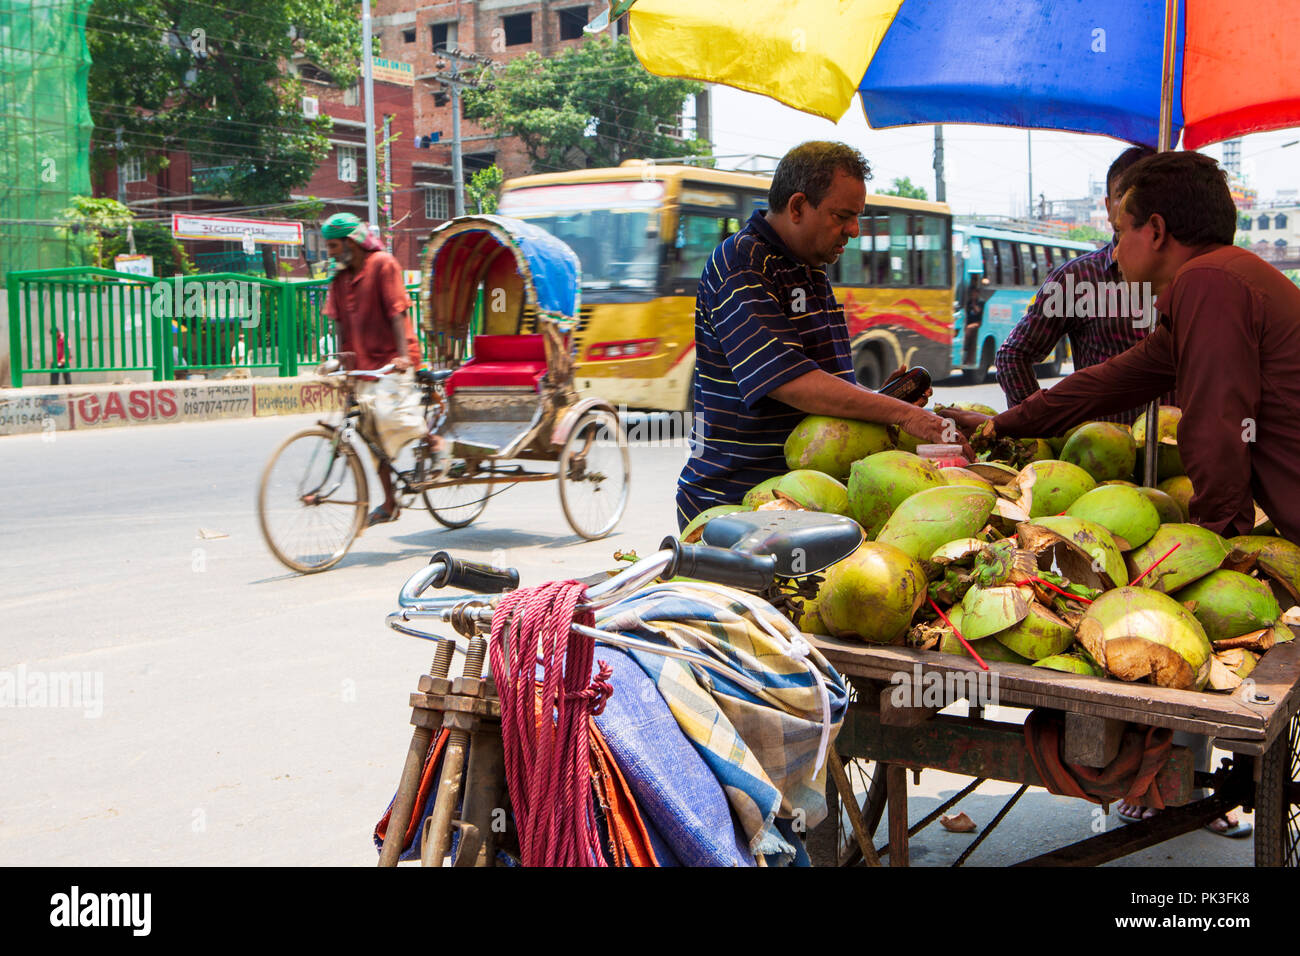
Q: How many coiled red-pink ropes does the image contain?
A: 1